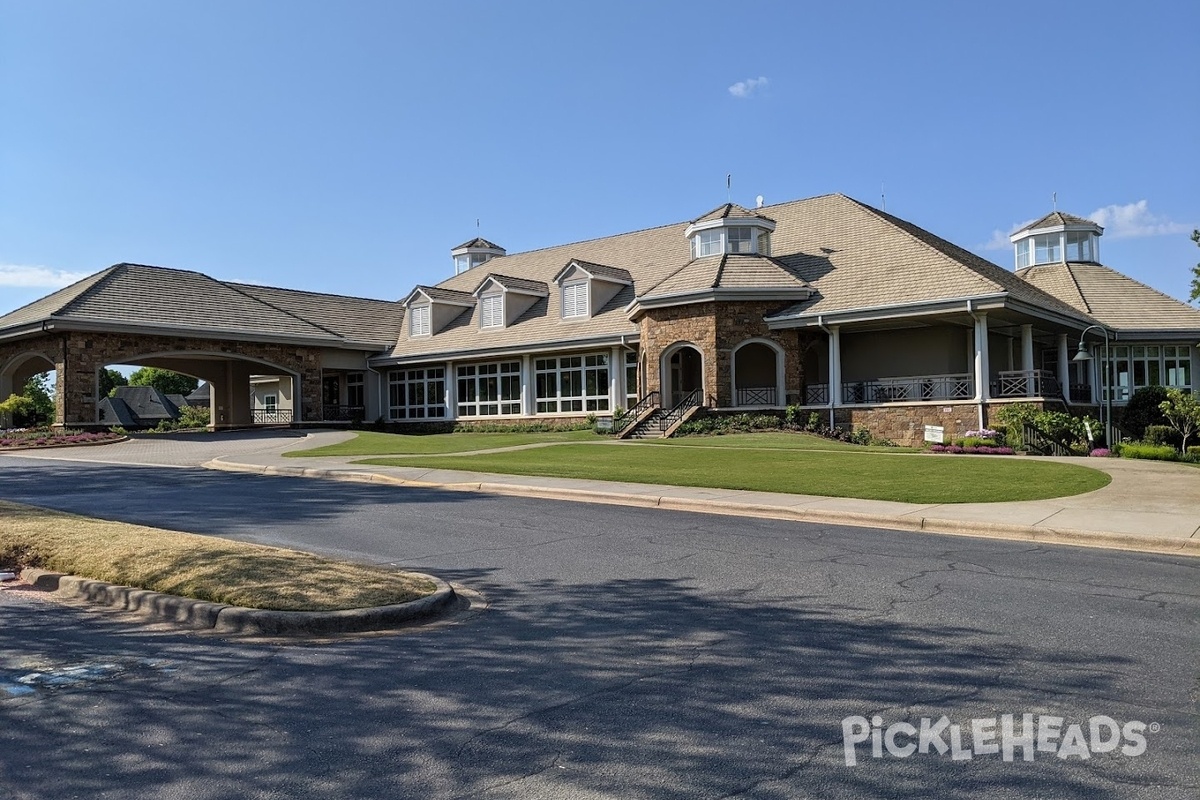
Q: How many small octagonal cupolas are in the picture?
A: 3